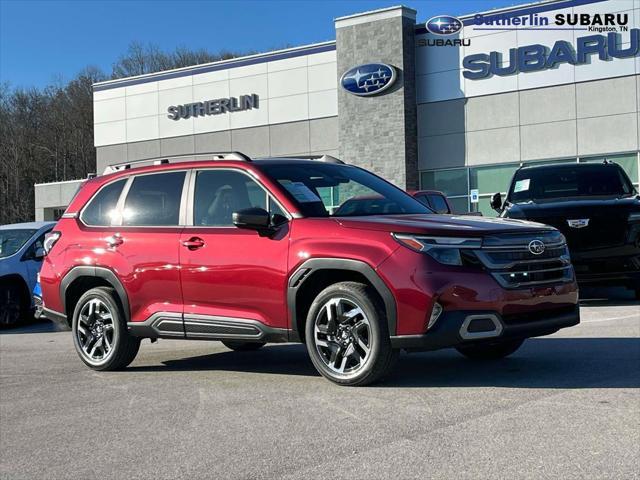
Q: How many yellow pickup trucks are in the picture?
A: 0